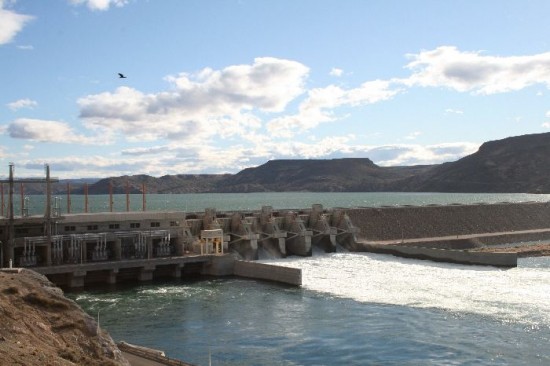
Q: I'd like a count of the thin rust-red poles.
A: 7